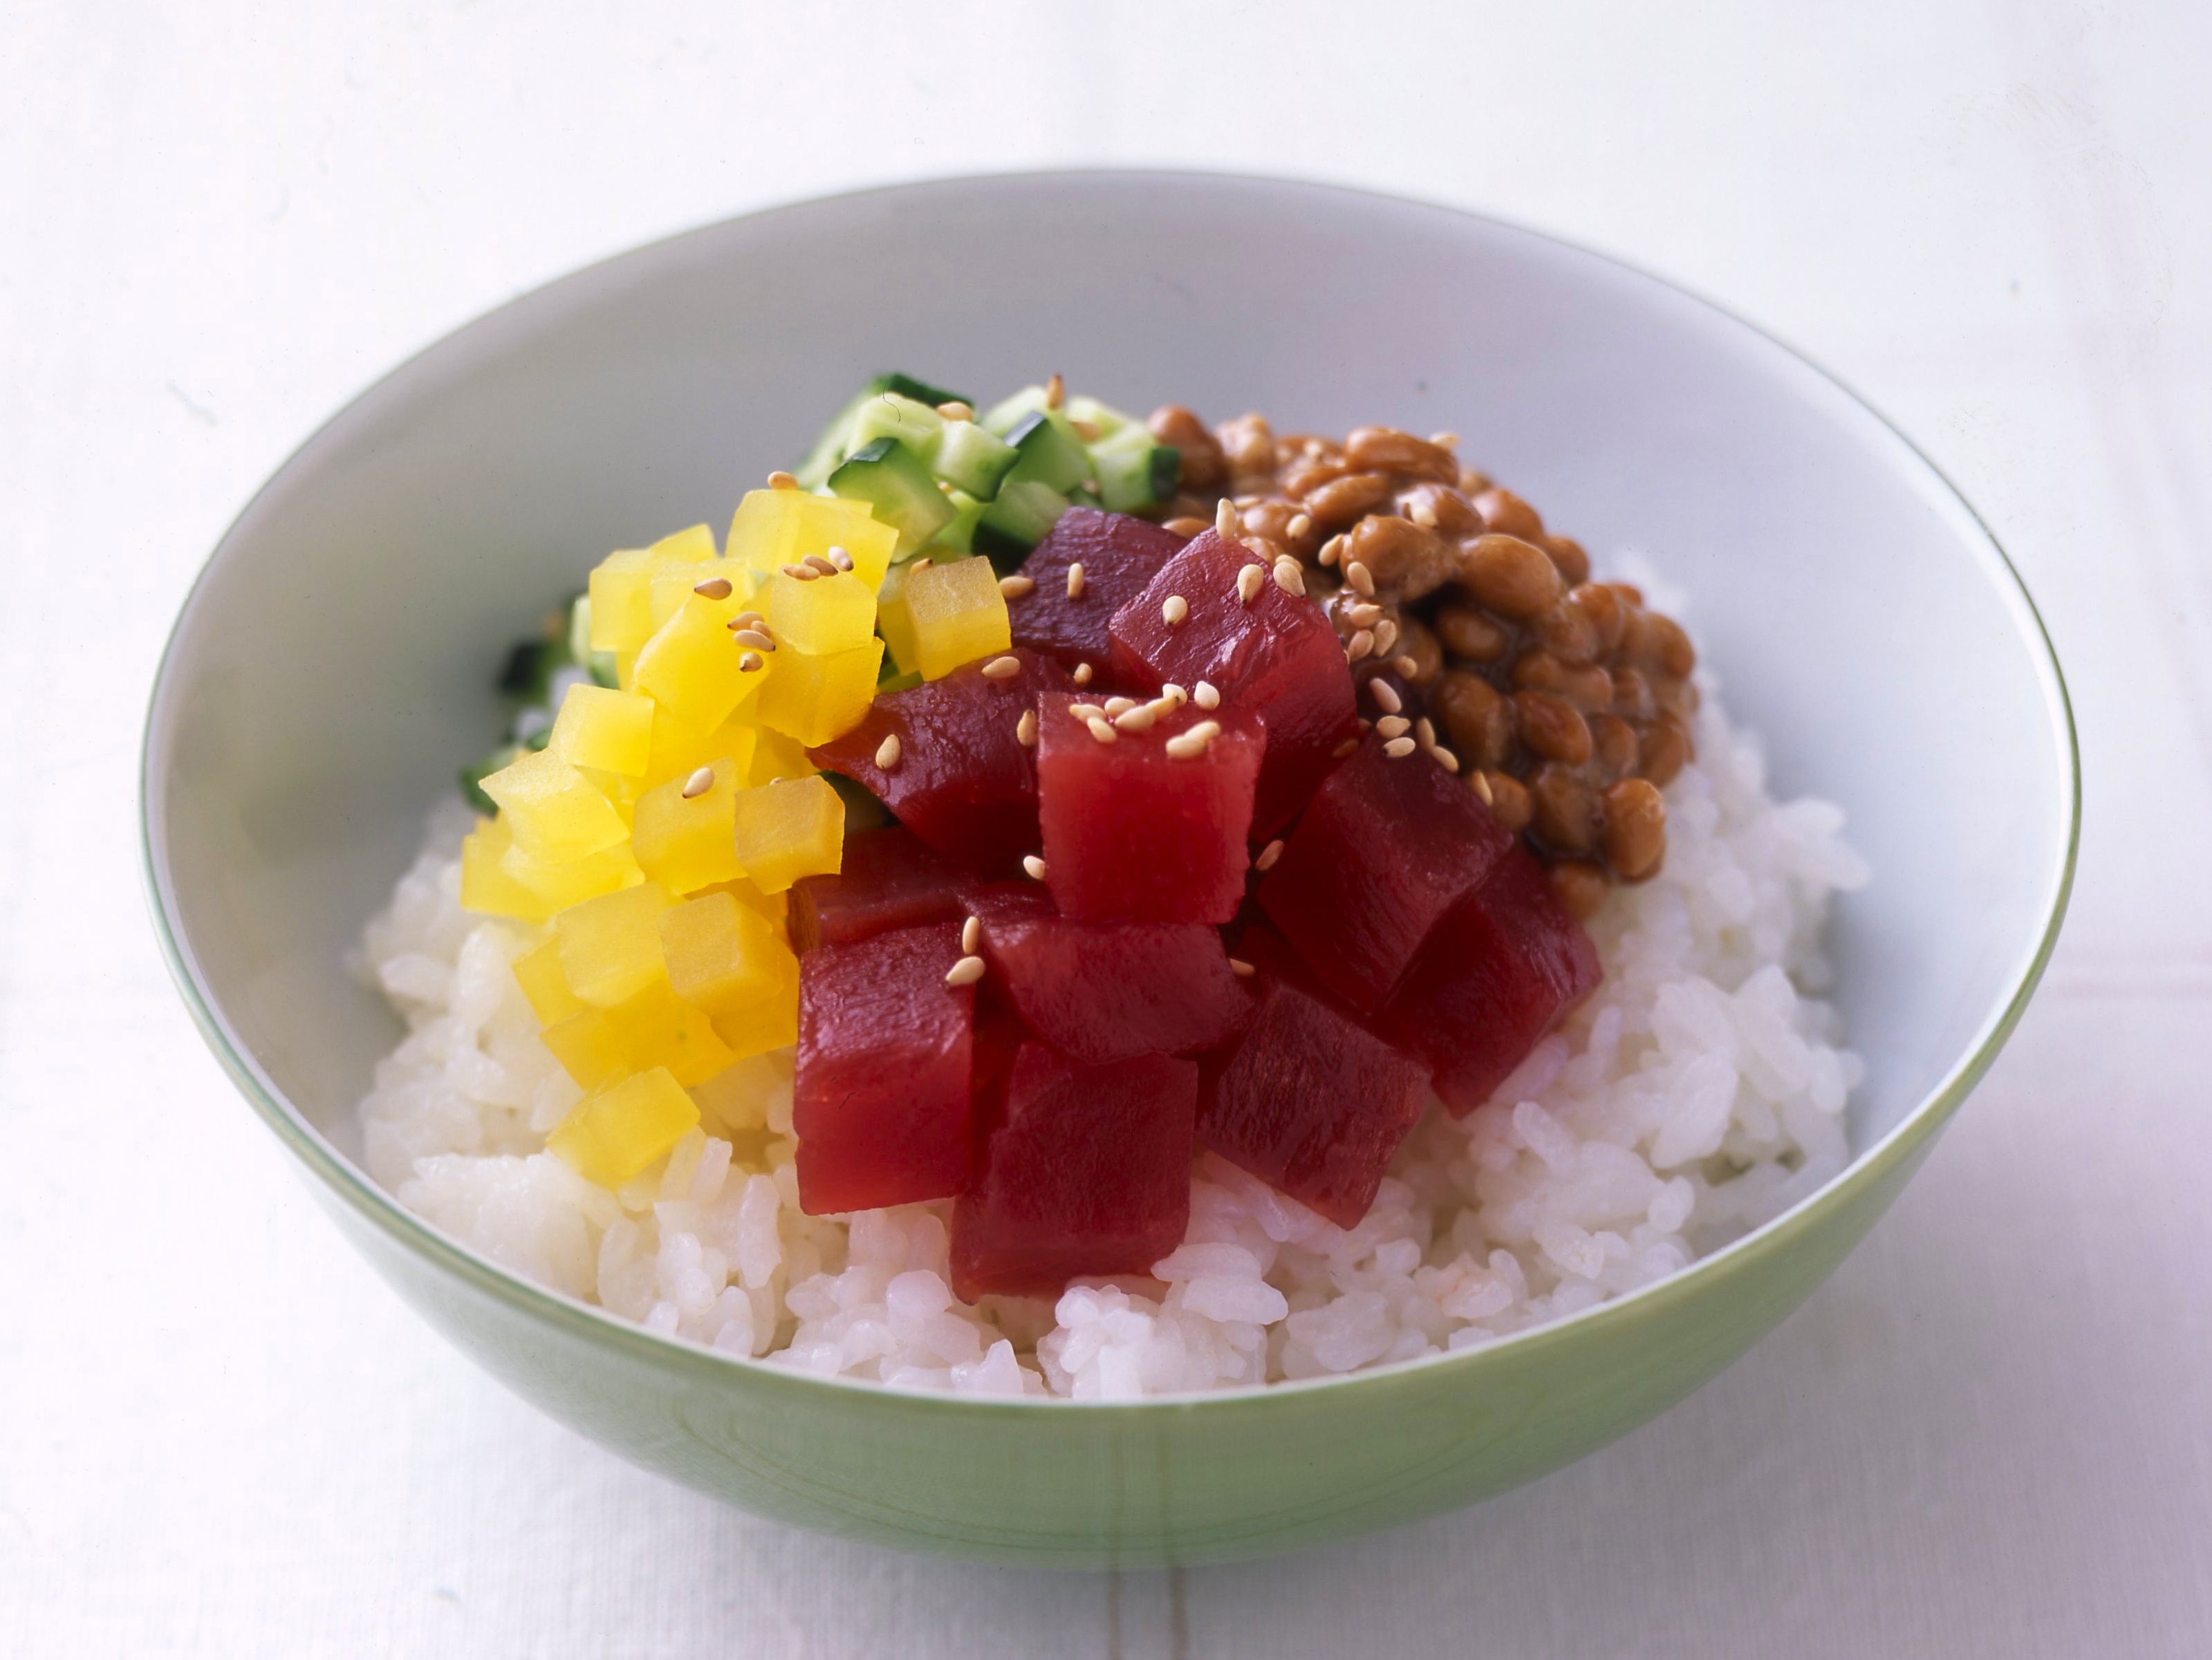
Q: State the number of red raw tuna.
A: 11